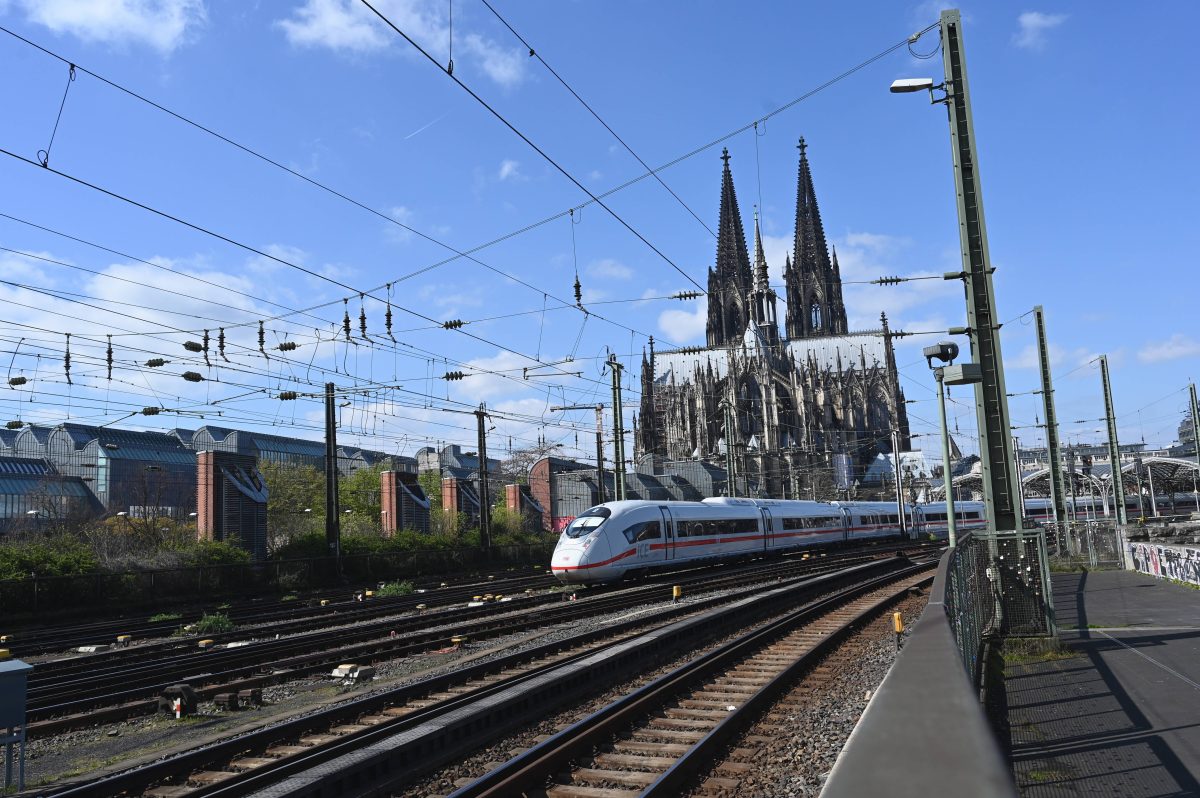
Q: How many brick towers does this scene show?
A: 4